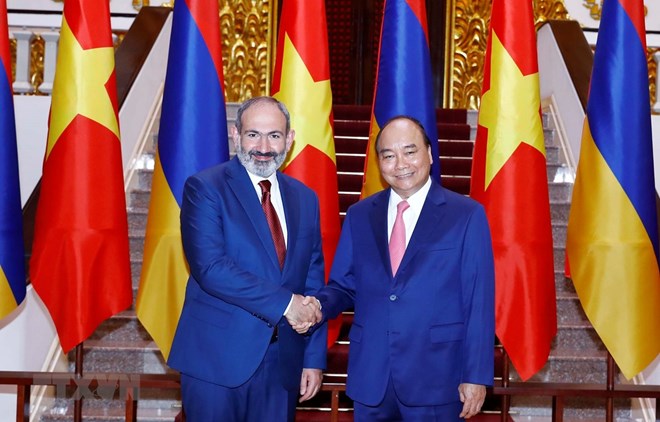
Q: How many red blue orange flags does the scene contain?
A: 4